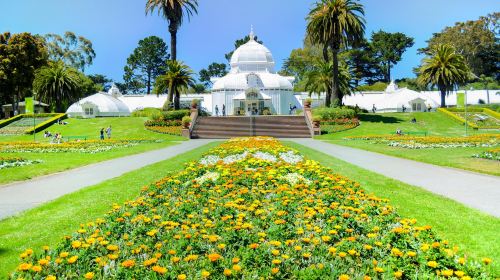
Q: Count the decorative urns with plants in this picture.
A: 4